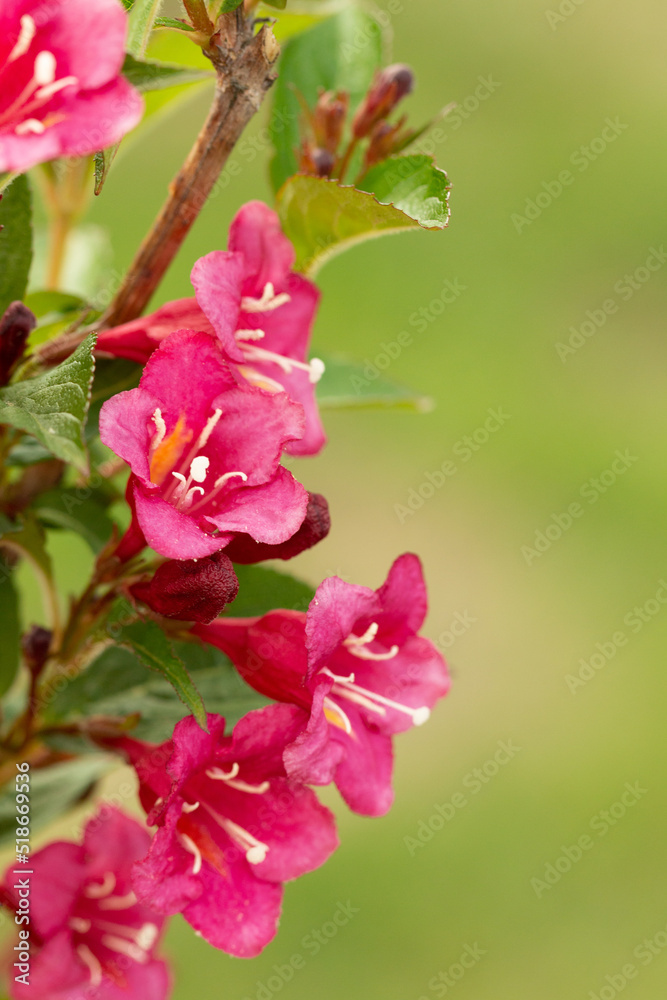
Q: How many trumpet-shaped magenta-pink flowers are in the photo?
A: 6